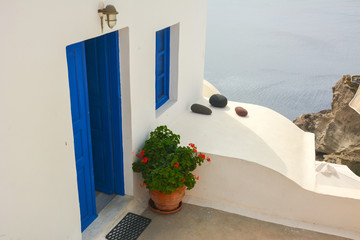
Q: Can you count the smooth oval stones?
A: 3